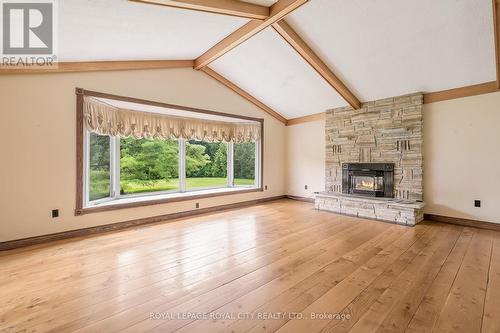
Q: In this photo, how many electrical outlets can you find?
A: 5